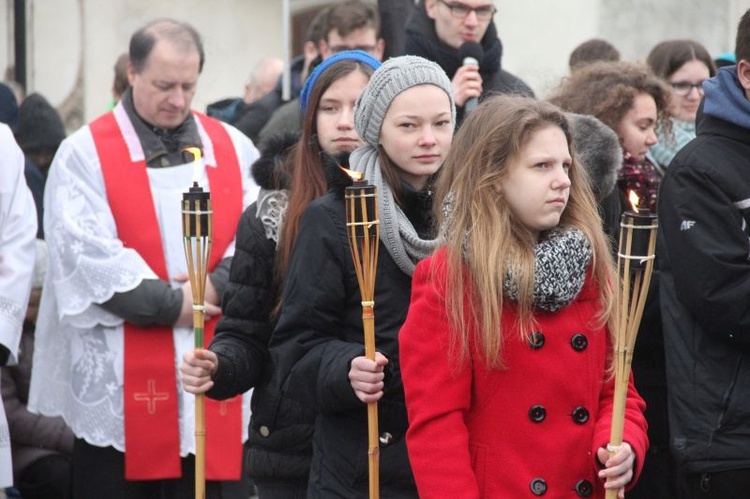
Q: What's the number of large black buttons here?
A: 6